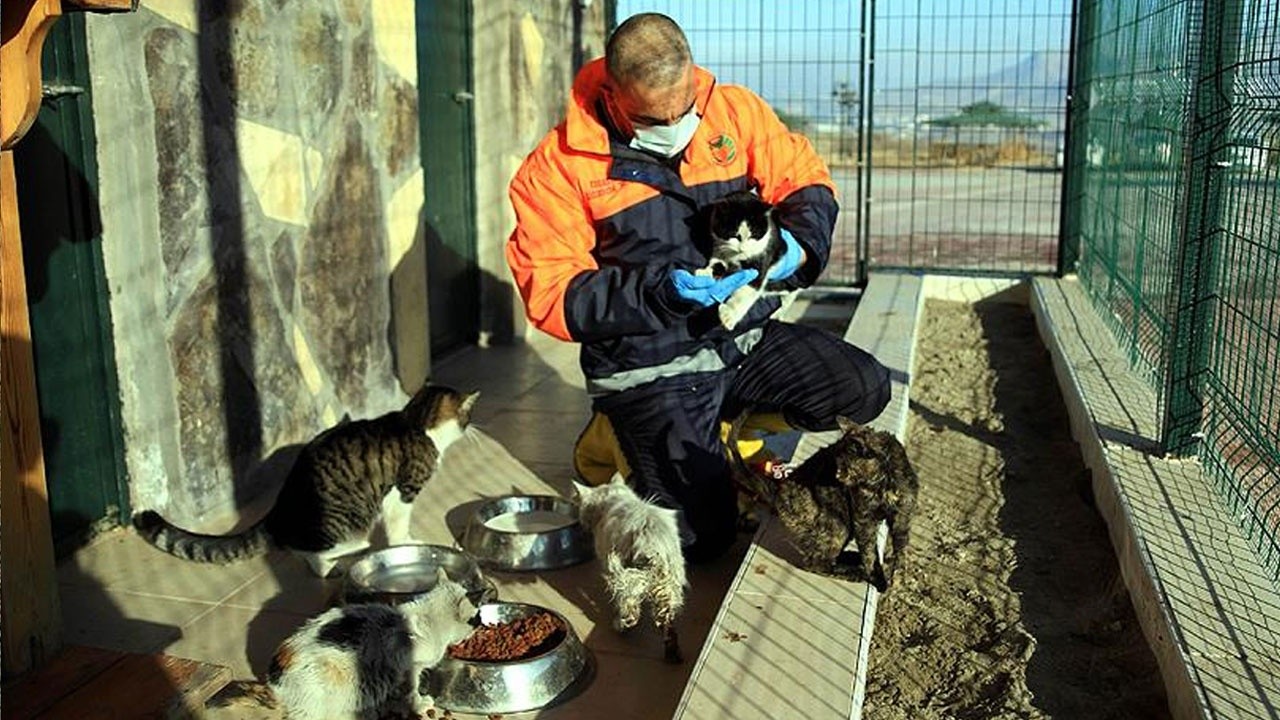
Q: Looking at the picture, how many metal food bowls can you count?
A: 3